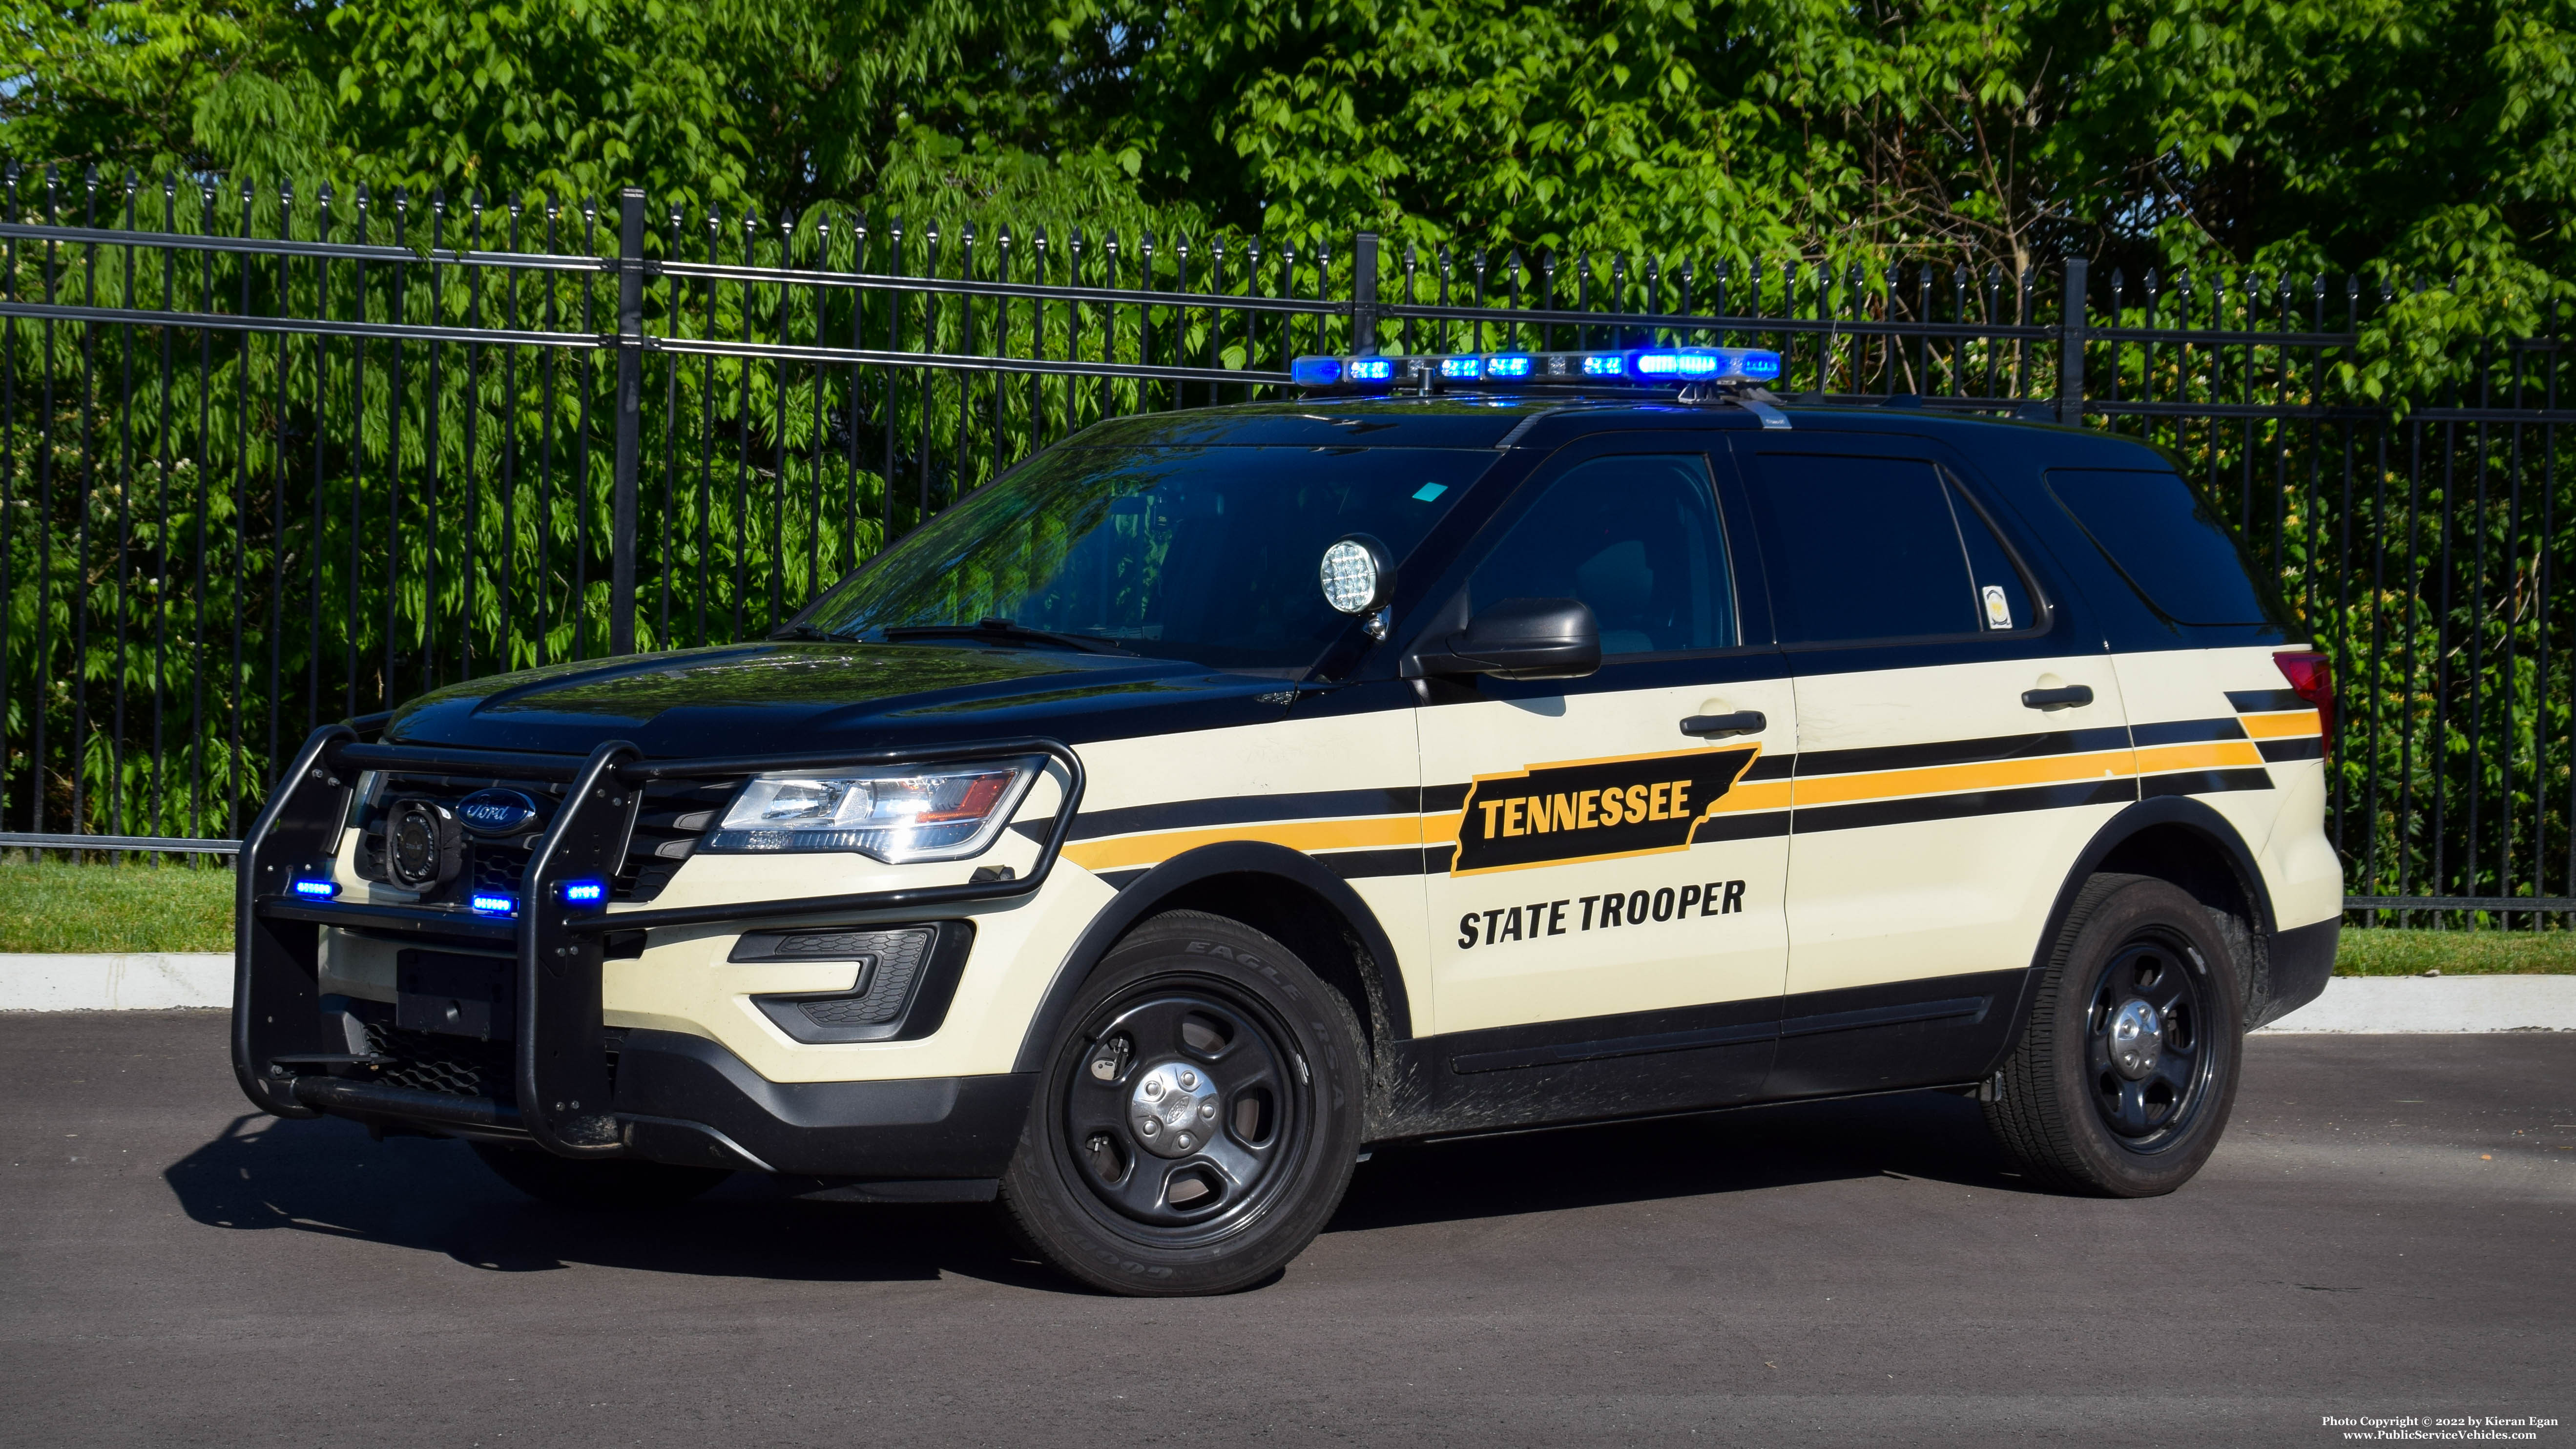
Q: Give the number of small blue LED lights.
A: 3